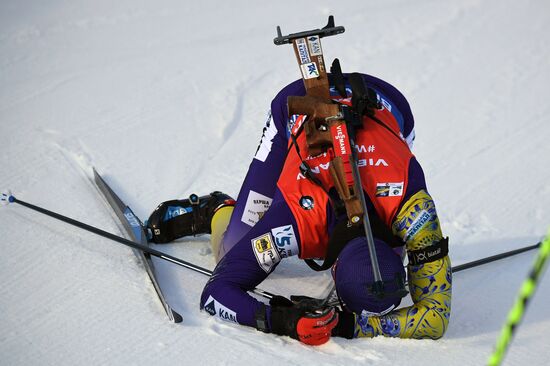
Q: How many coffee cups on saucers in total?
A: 0